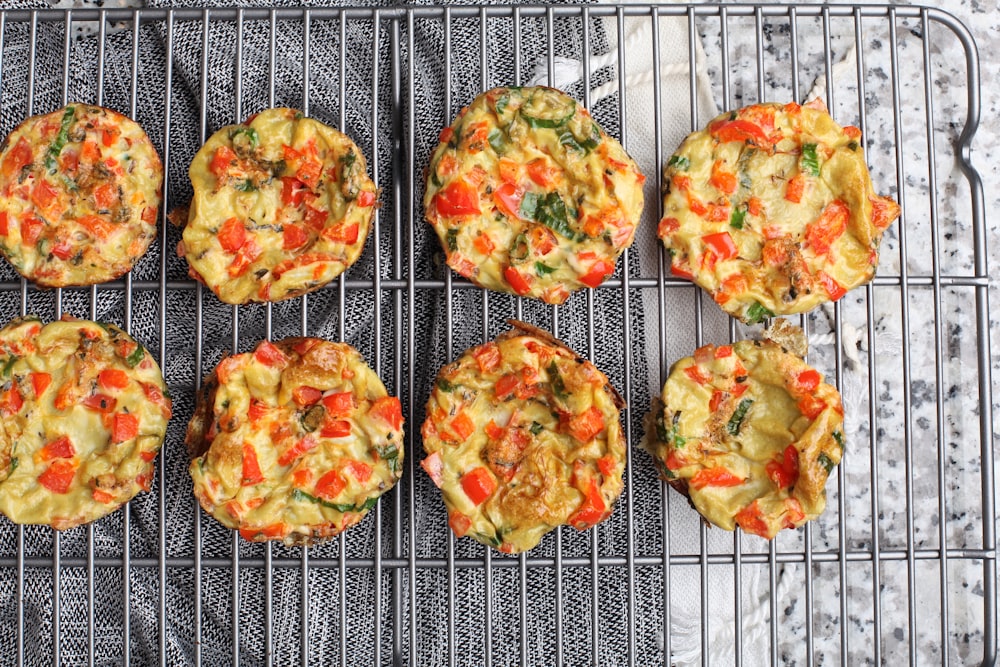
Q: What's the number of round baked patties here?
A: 8